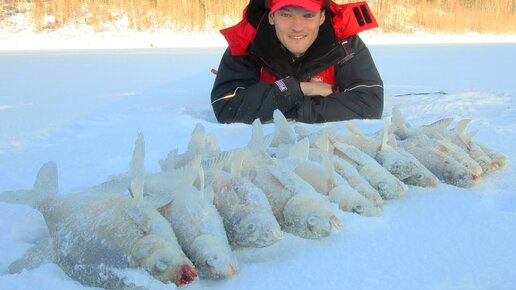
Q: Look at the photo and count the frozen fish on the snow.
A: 12